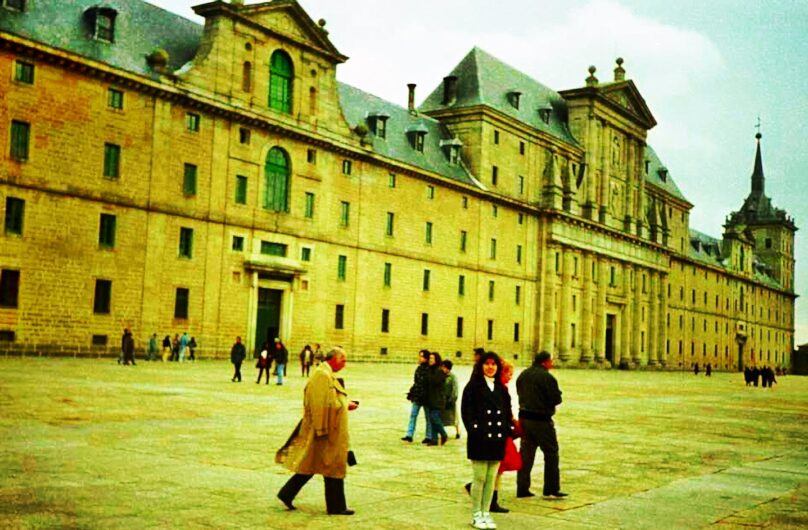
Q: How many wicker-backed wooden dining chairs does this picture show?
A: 0